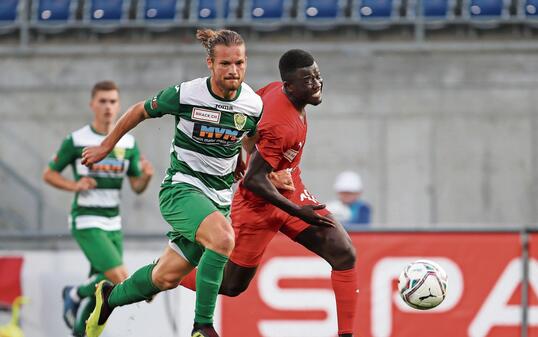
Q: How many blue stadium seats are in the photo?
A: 11